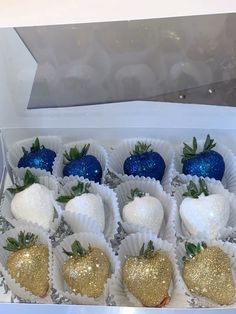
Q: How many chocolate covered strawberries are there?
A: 12